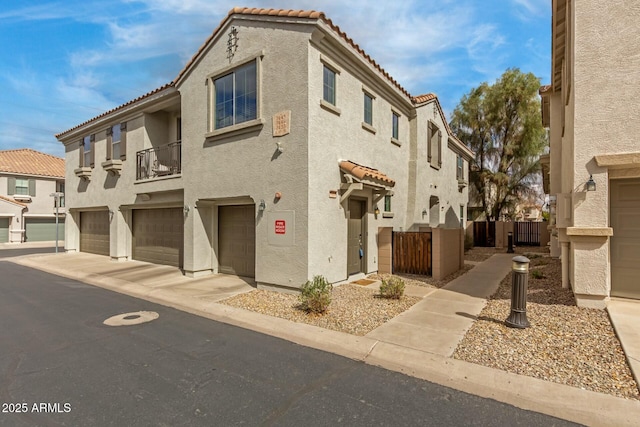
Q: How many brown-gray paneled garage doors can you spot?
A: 4